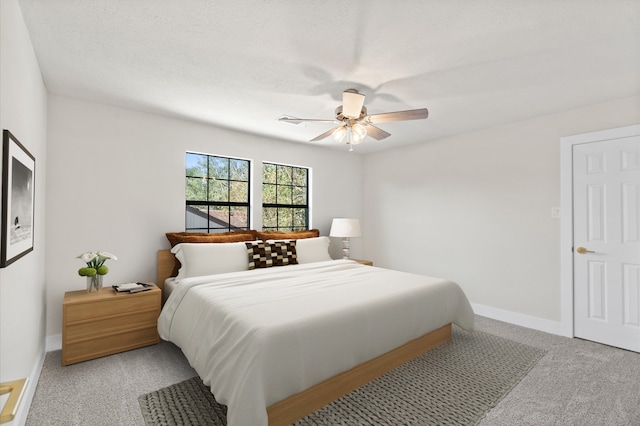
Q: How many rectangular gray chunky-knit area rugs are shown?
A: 1